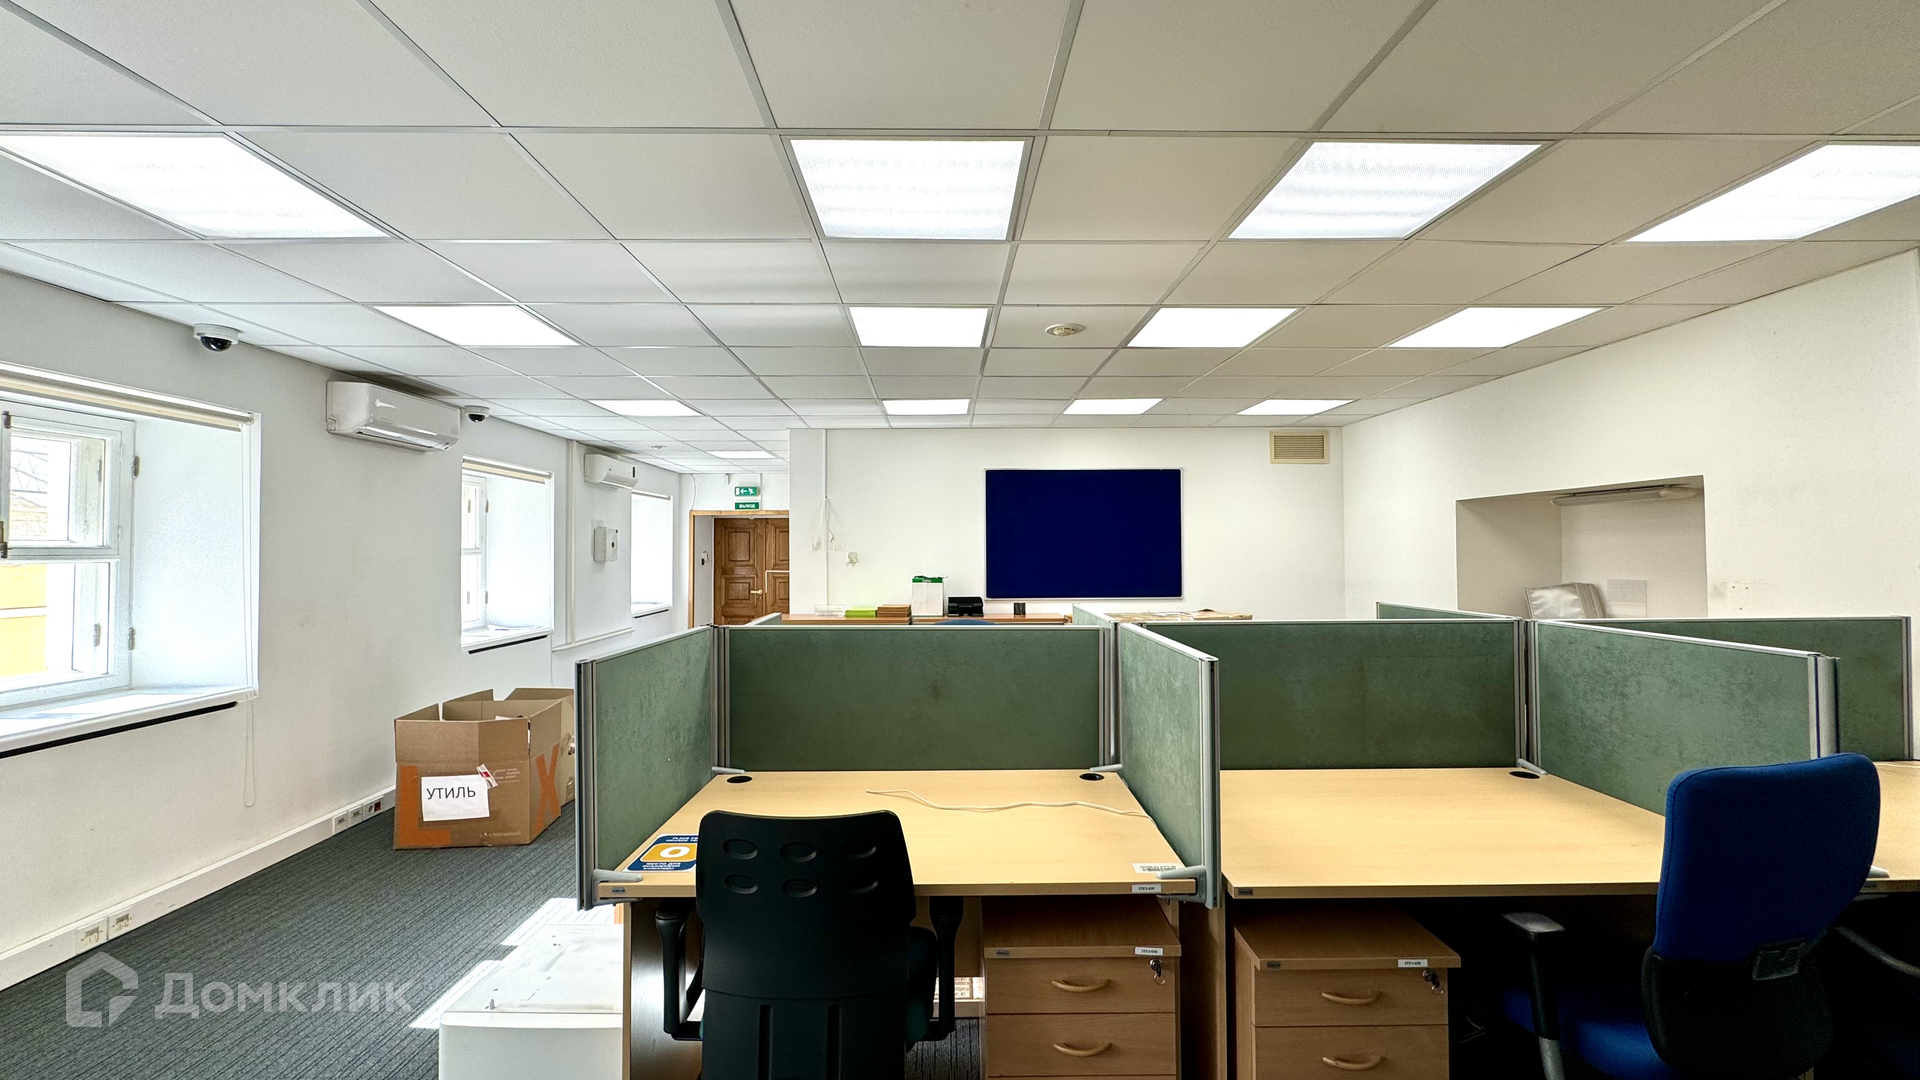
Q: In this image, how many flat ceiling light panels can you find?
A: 13